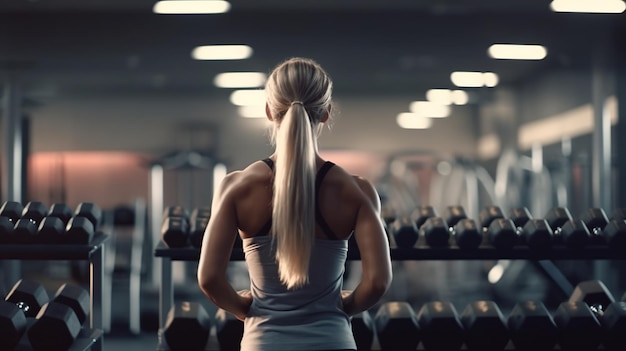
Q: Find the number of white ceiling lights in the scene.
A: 11